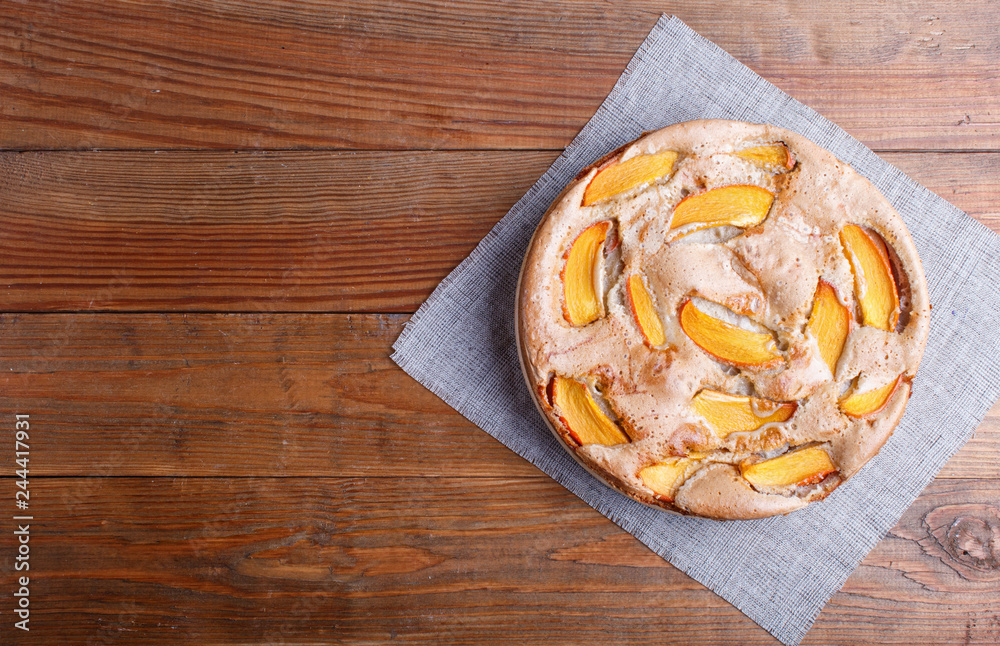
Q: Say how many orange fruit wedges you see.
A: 13